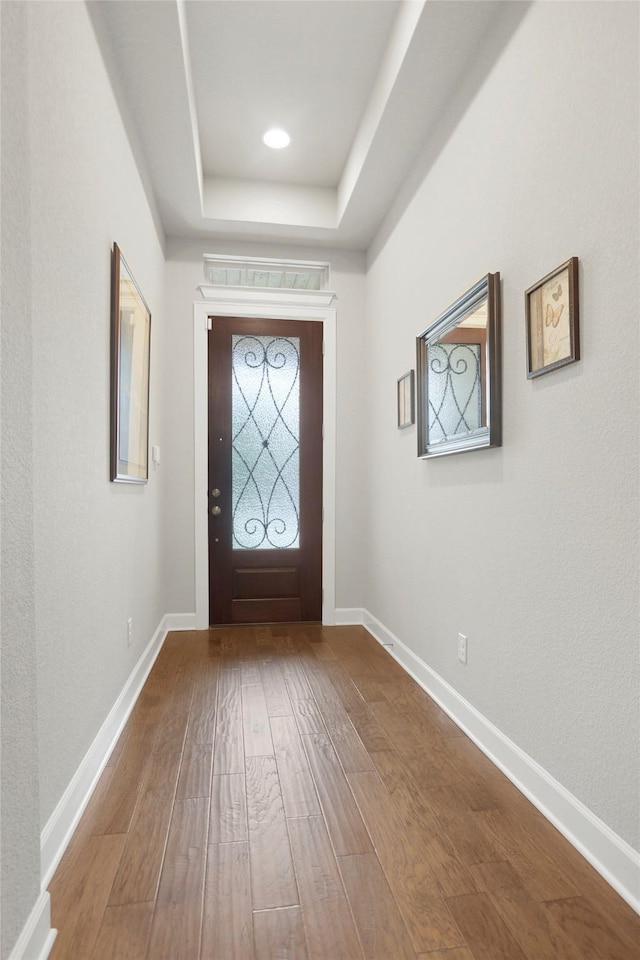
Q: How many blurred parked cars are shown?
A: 0